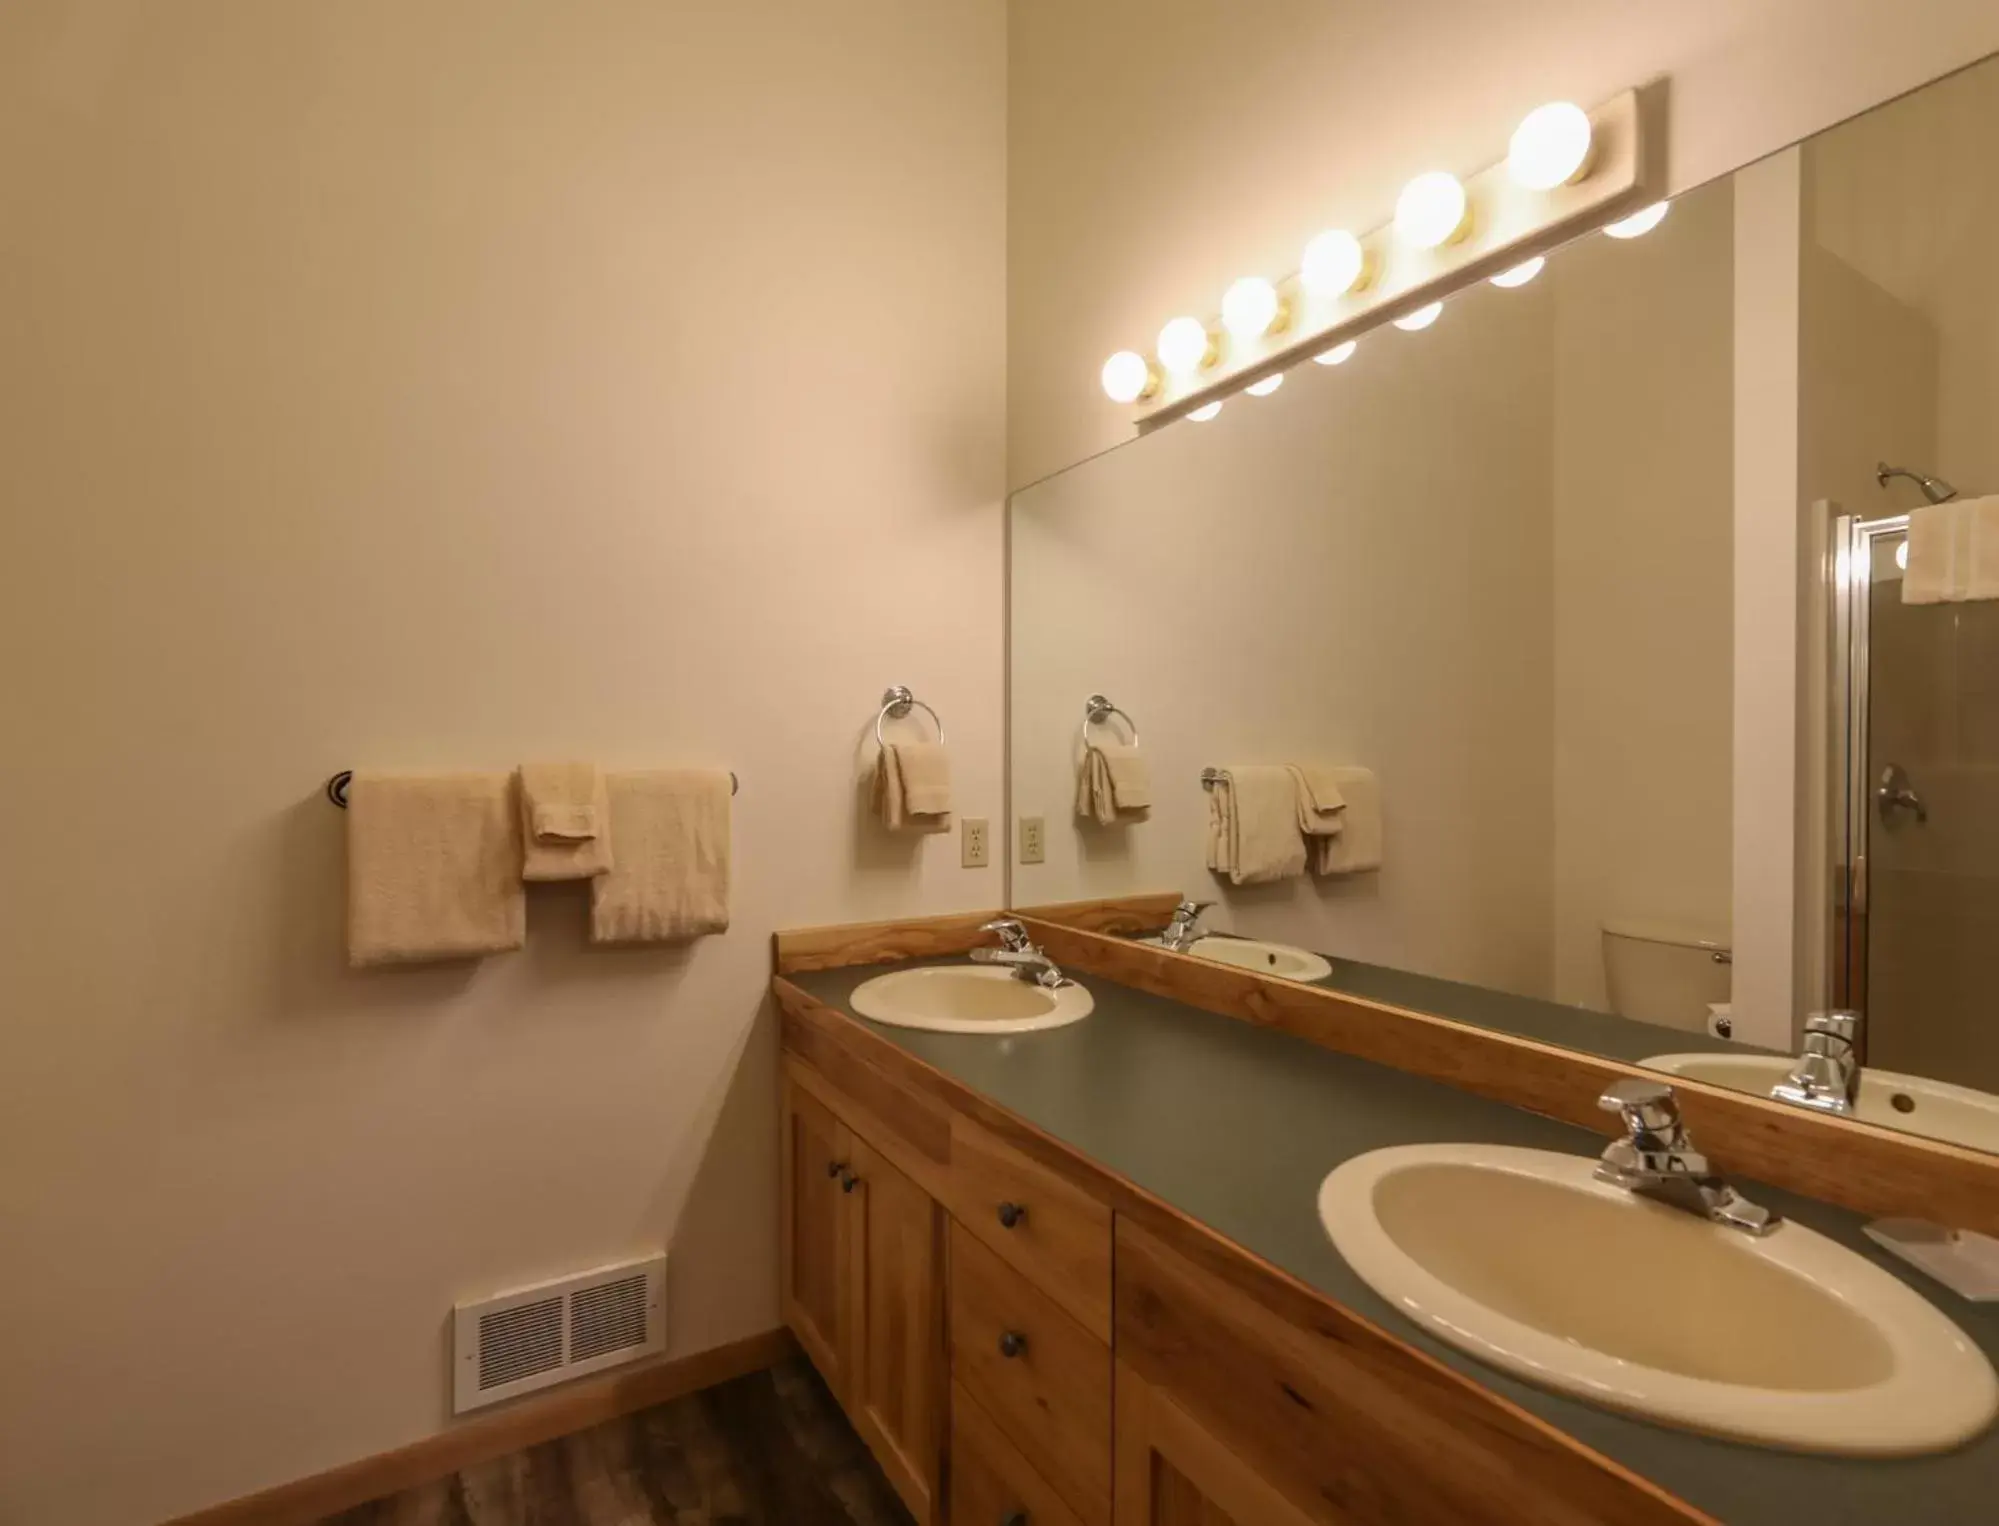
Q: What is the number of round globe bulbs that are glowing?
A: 6